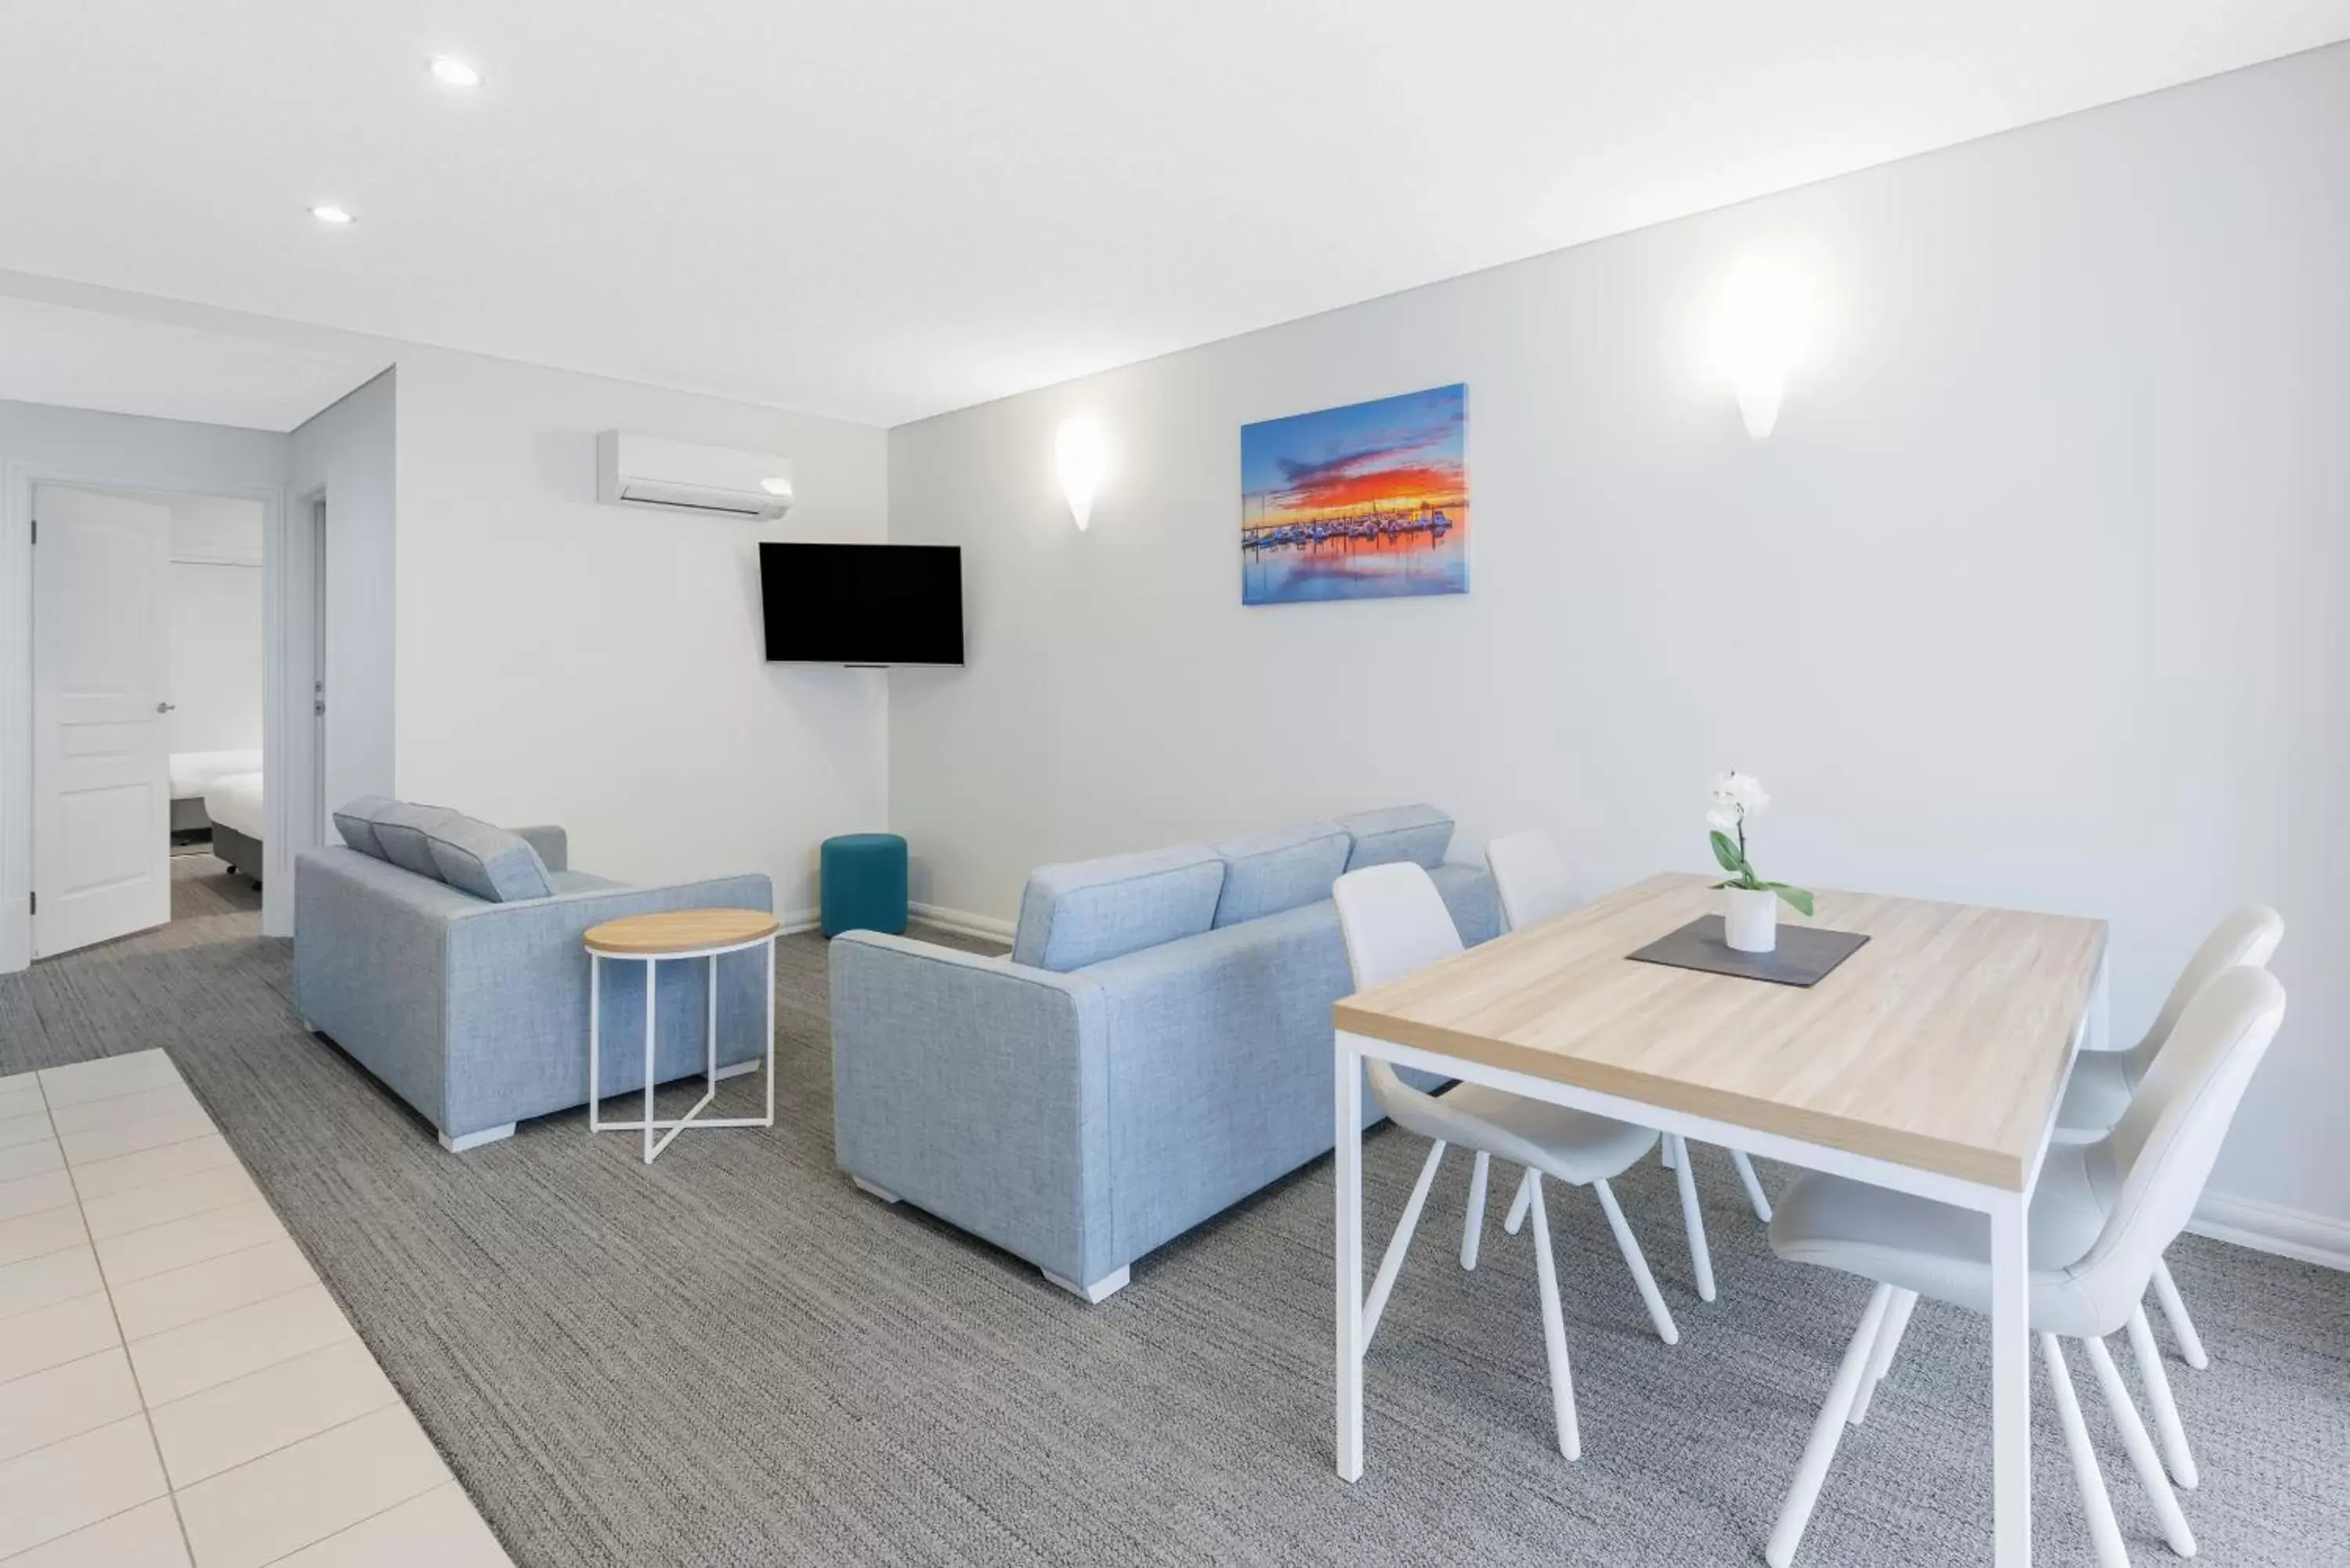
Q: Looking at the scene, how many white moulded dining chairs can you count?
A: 4